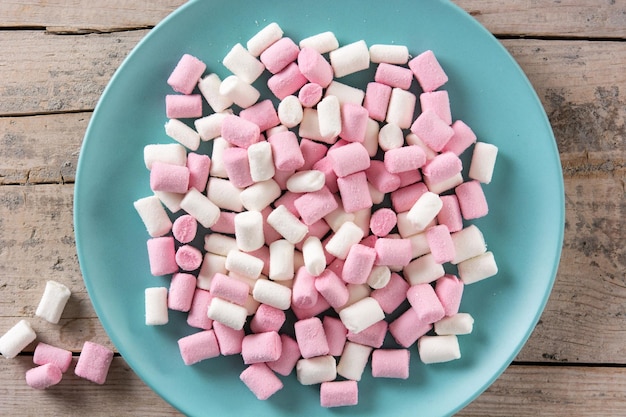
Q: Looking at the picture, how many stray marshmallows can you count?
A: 5